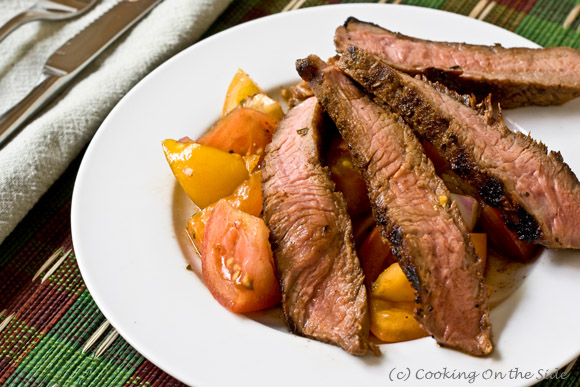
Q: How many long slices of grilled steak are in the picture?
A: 4